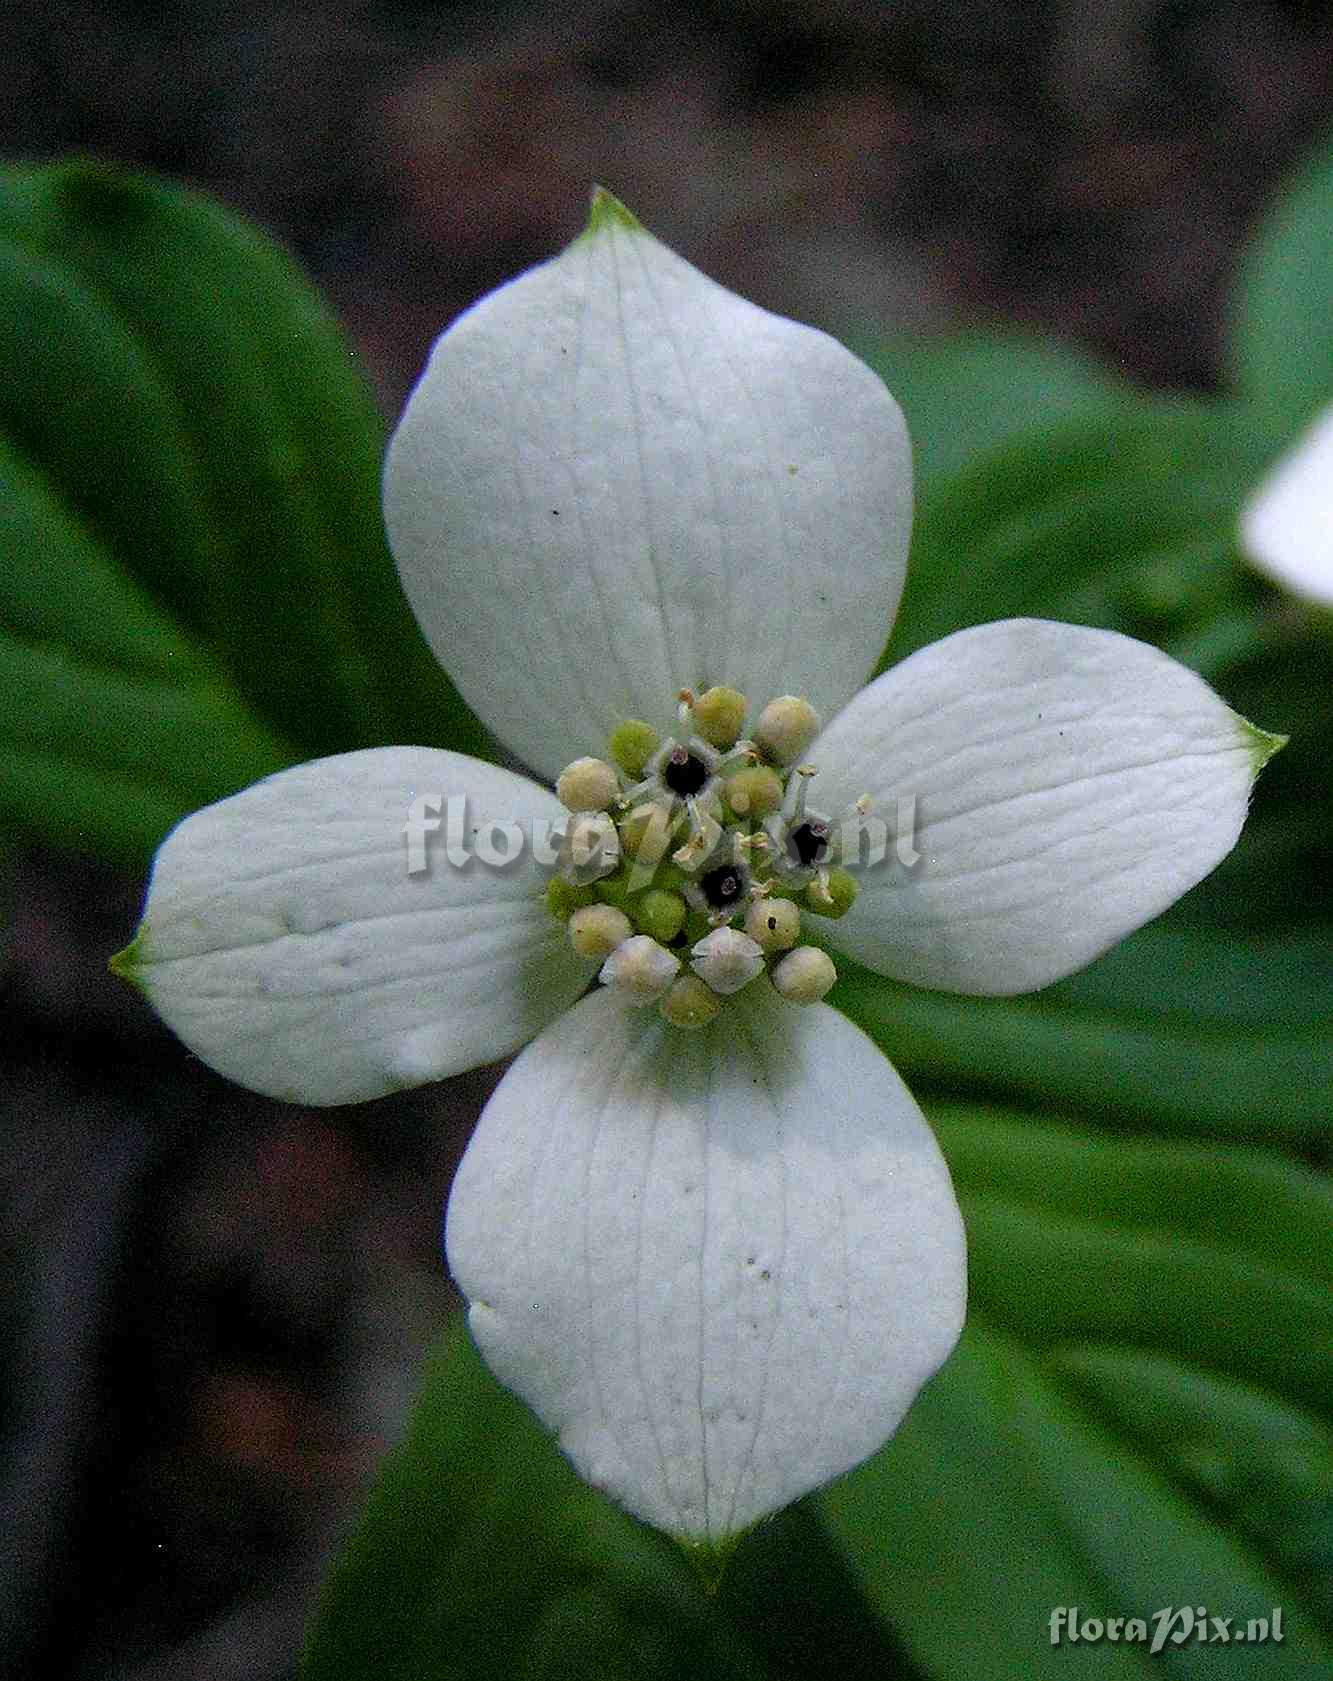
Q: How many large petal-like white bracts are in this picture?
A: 4